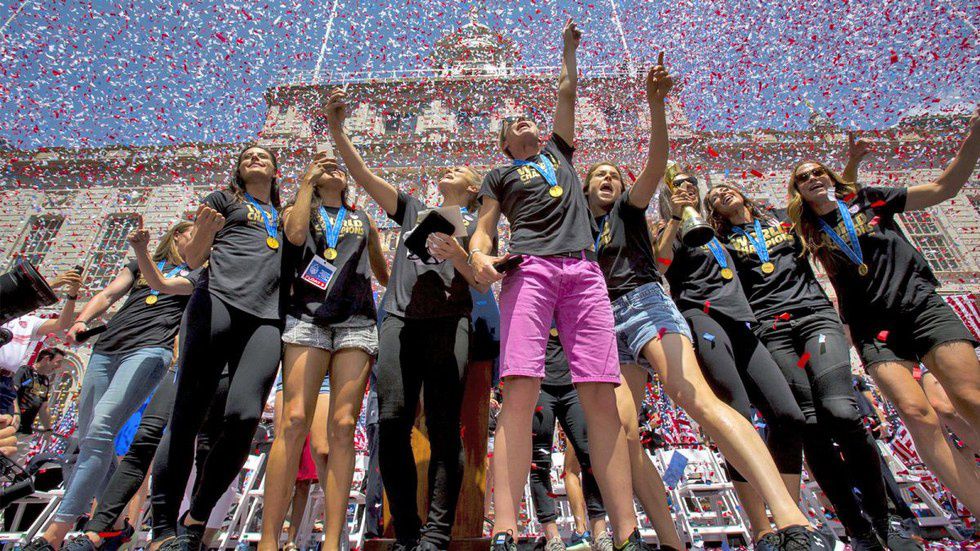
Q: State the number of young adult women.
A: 9